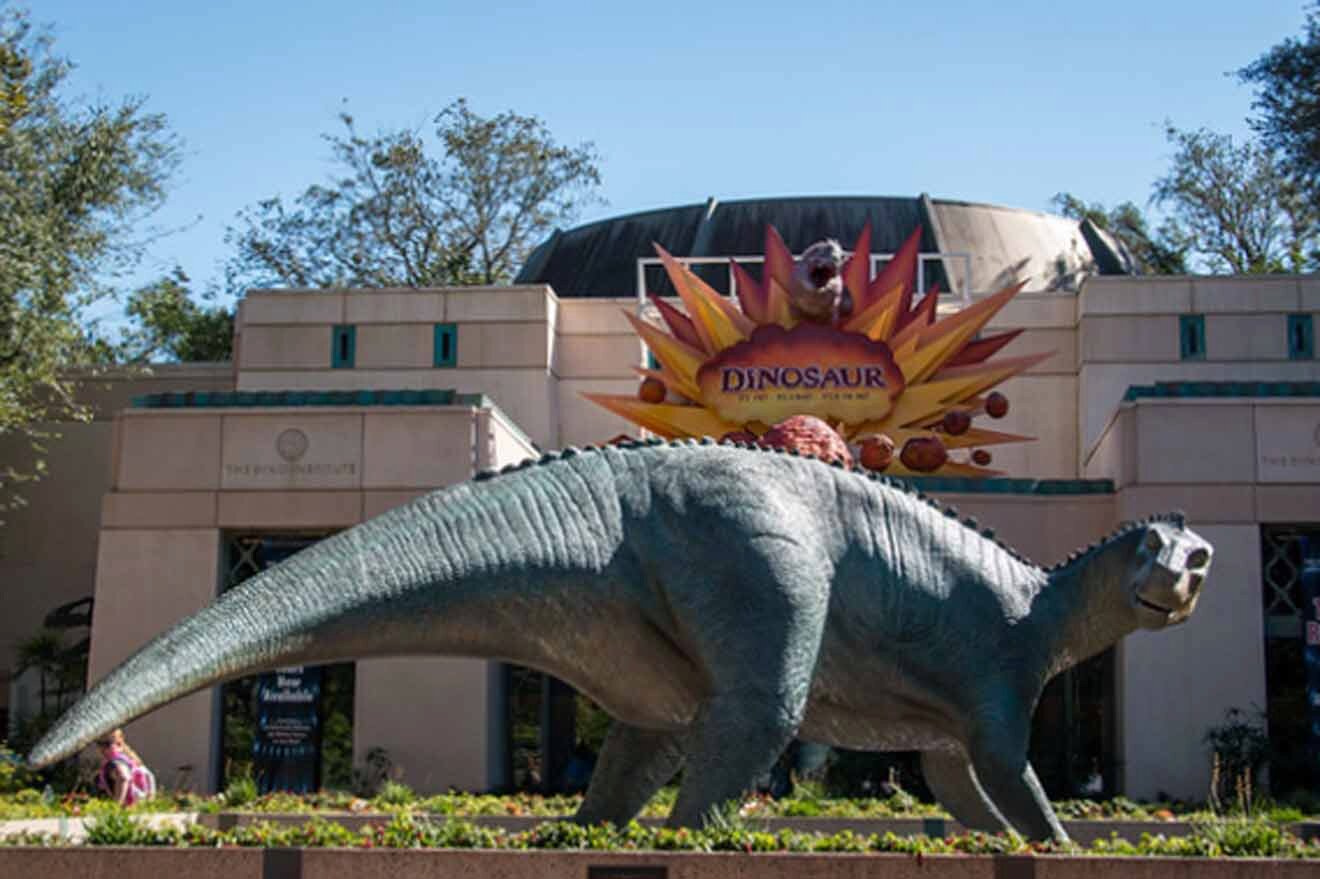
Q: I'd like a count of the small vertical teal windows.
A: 4